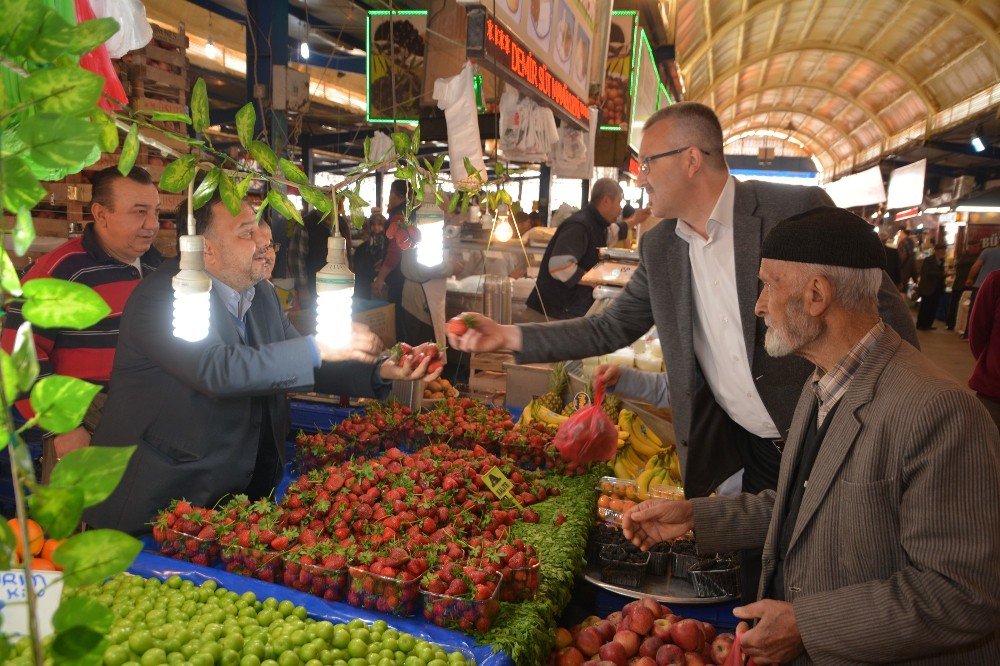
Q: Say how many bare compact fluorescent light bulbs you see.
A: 3